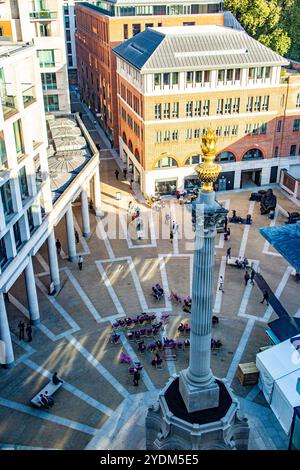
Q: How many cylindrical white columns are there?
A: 6